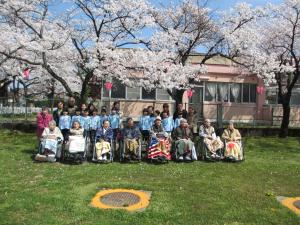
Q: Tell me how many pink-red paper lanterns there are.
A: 4